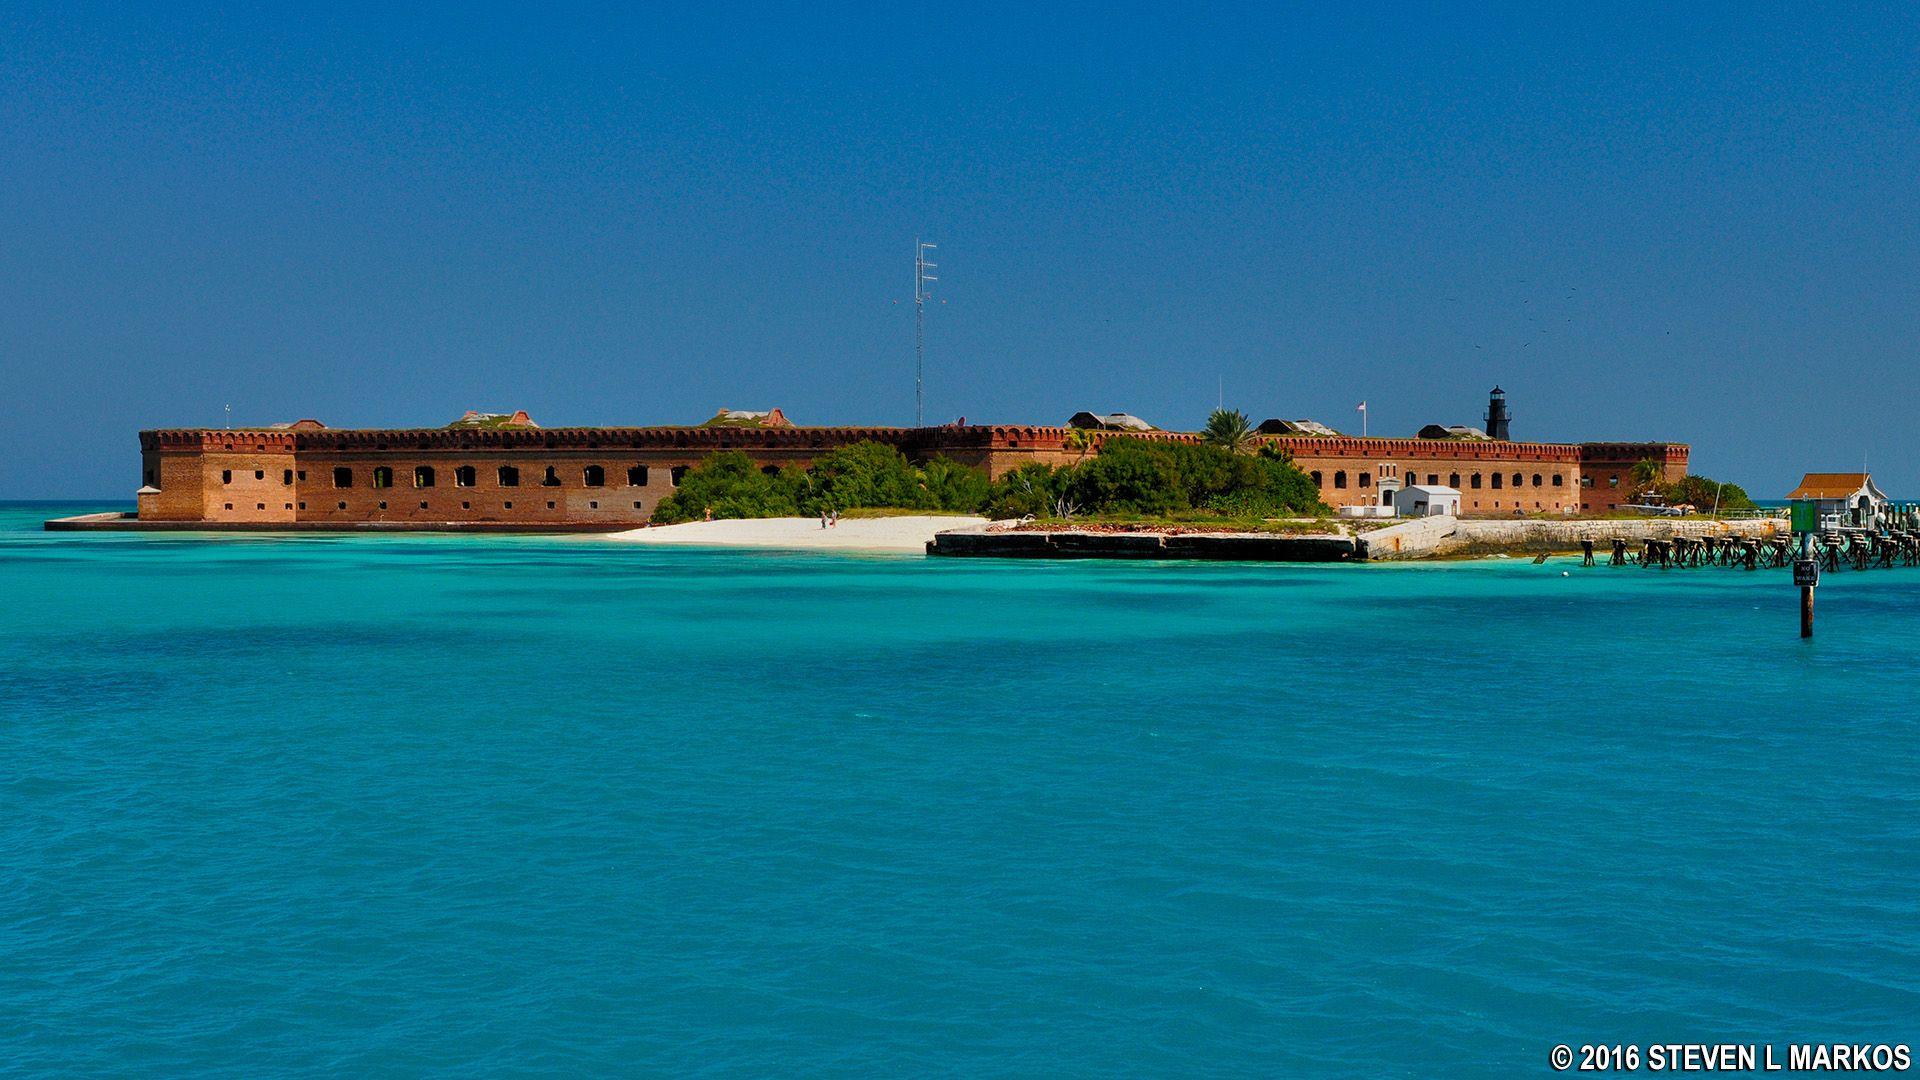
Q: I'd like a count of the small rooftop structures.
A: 6